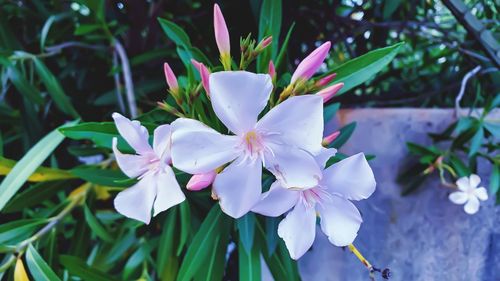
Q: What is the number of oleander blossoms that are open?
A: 4